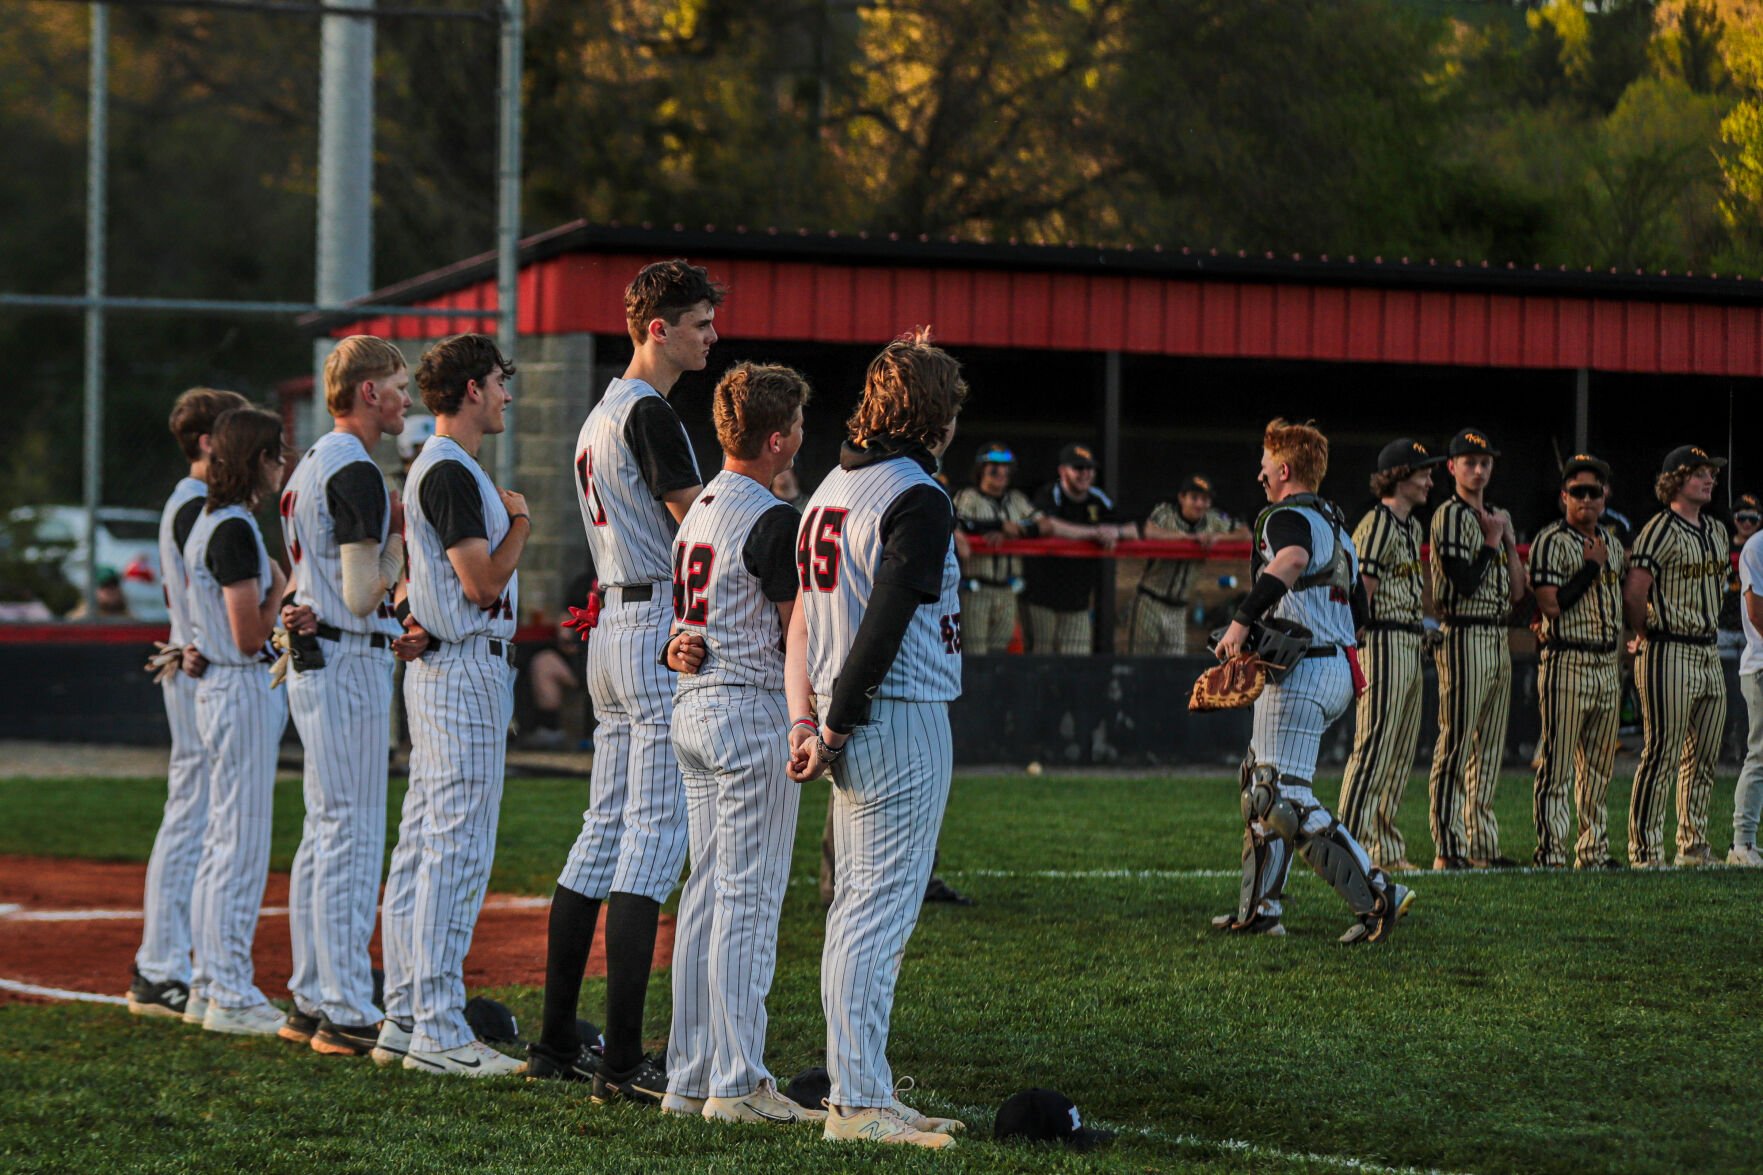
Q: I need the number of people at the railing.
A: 3